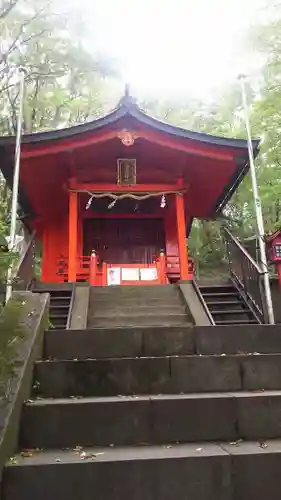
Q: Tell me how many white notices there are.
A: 3